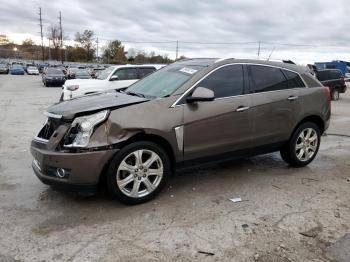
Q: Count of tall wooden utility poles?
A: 2